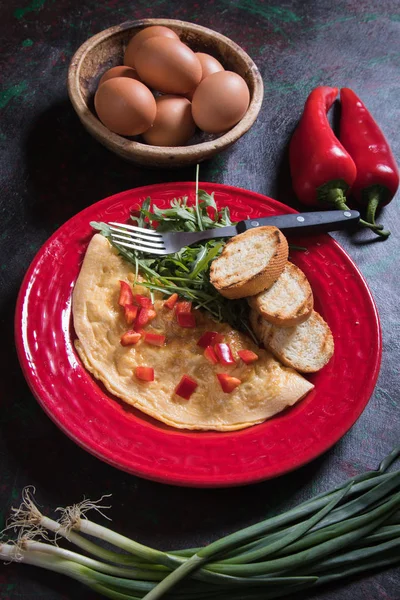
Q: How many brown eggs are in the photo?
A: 7